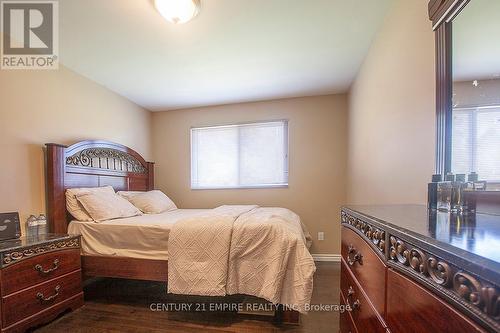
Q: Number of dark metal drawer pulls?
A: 4